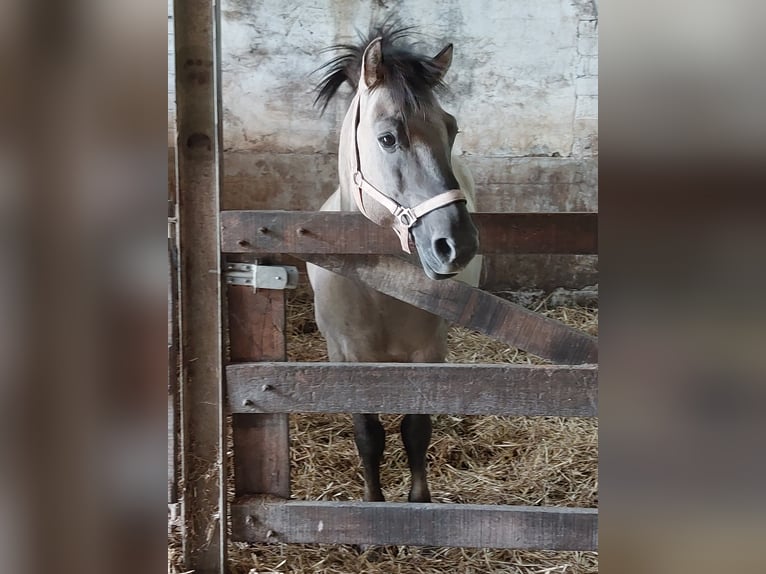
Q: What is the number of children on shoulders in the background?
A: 0